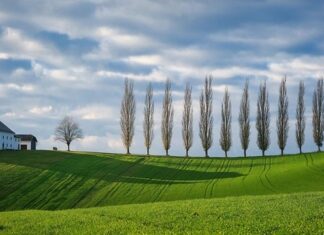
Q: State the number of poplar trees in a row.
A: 11